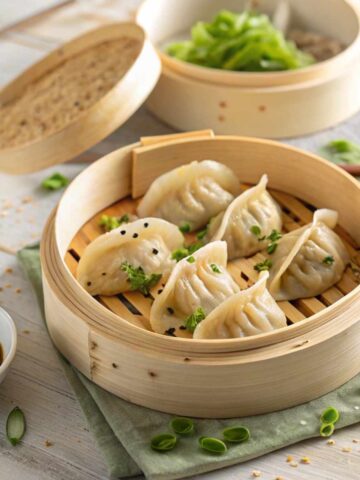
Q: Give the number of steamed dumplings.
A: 6